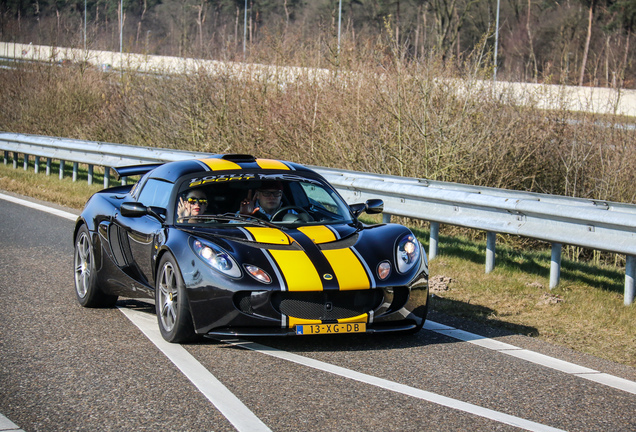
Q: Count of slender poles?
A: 5